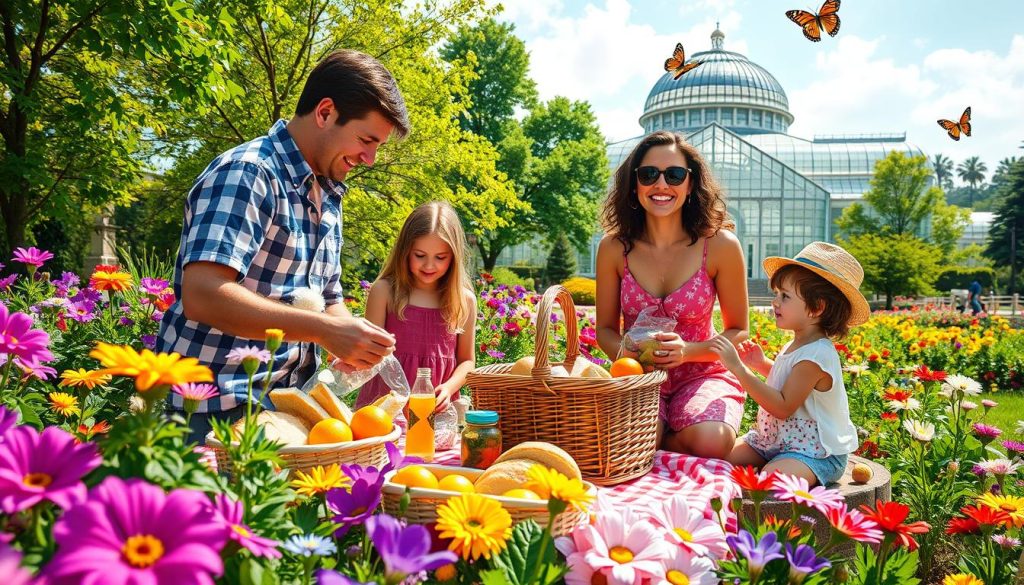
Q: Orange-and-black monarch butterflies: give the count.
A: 3